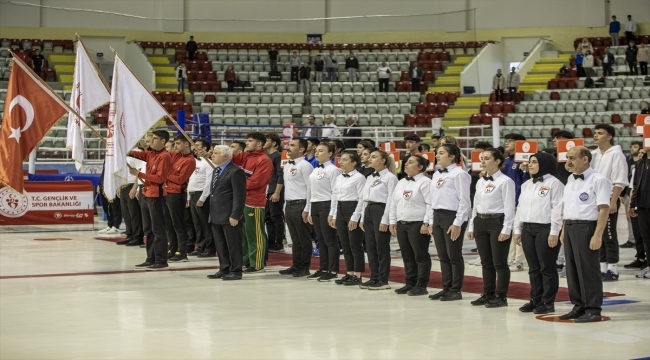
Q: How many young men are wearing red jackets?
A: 3